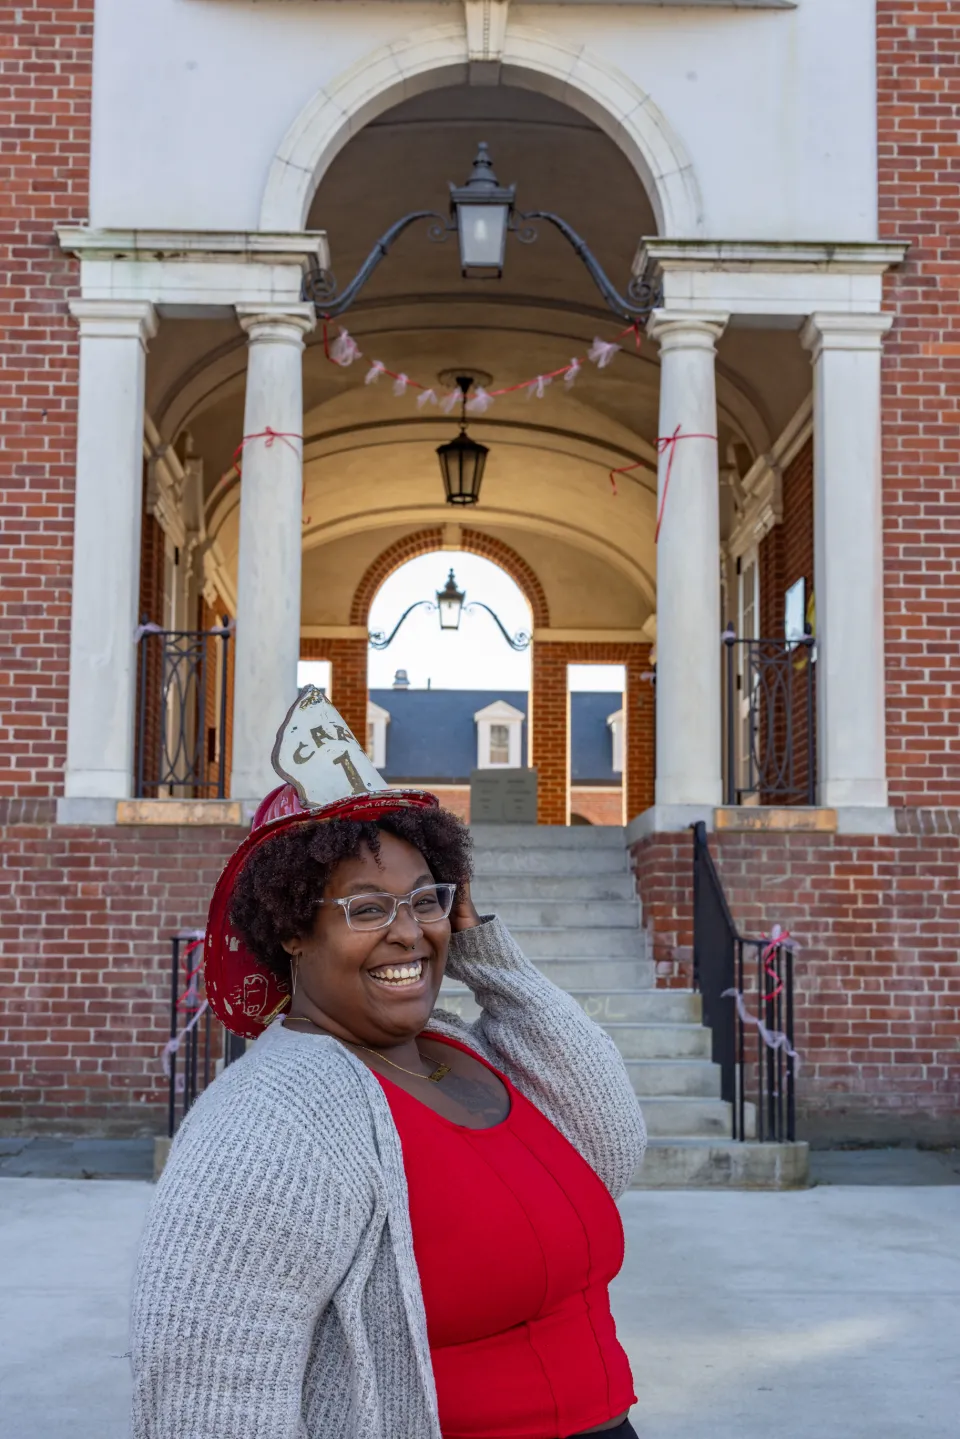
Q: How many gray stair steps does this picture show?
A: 11